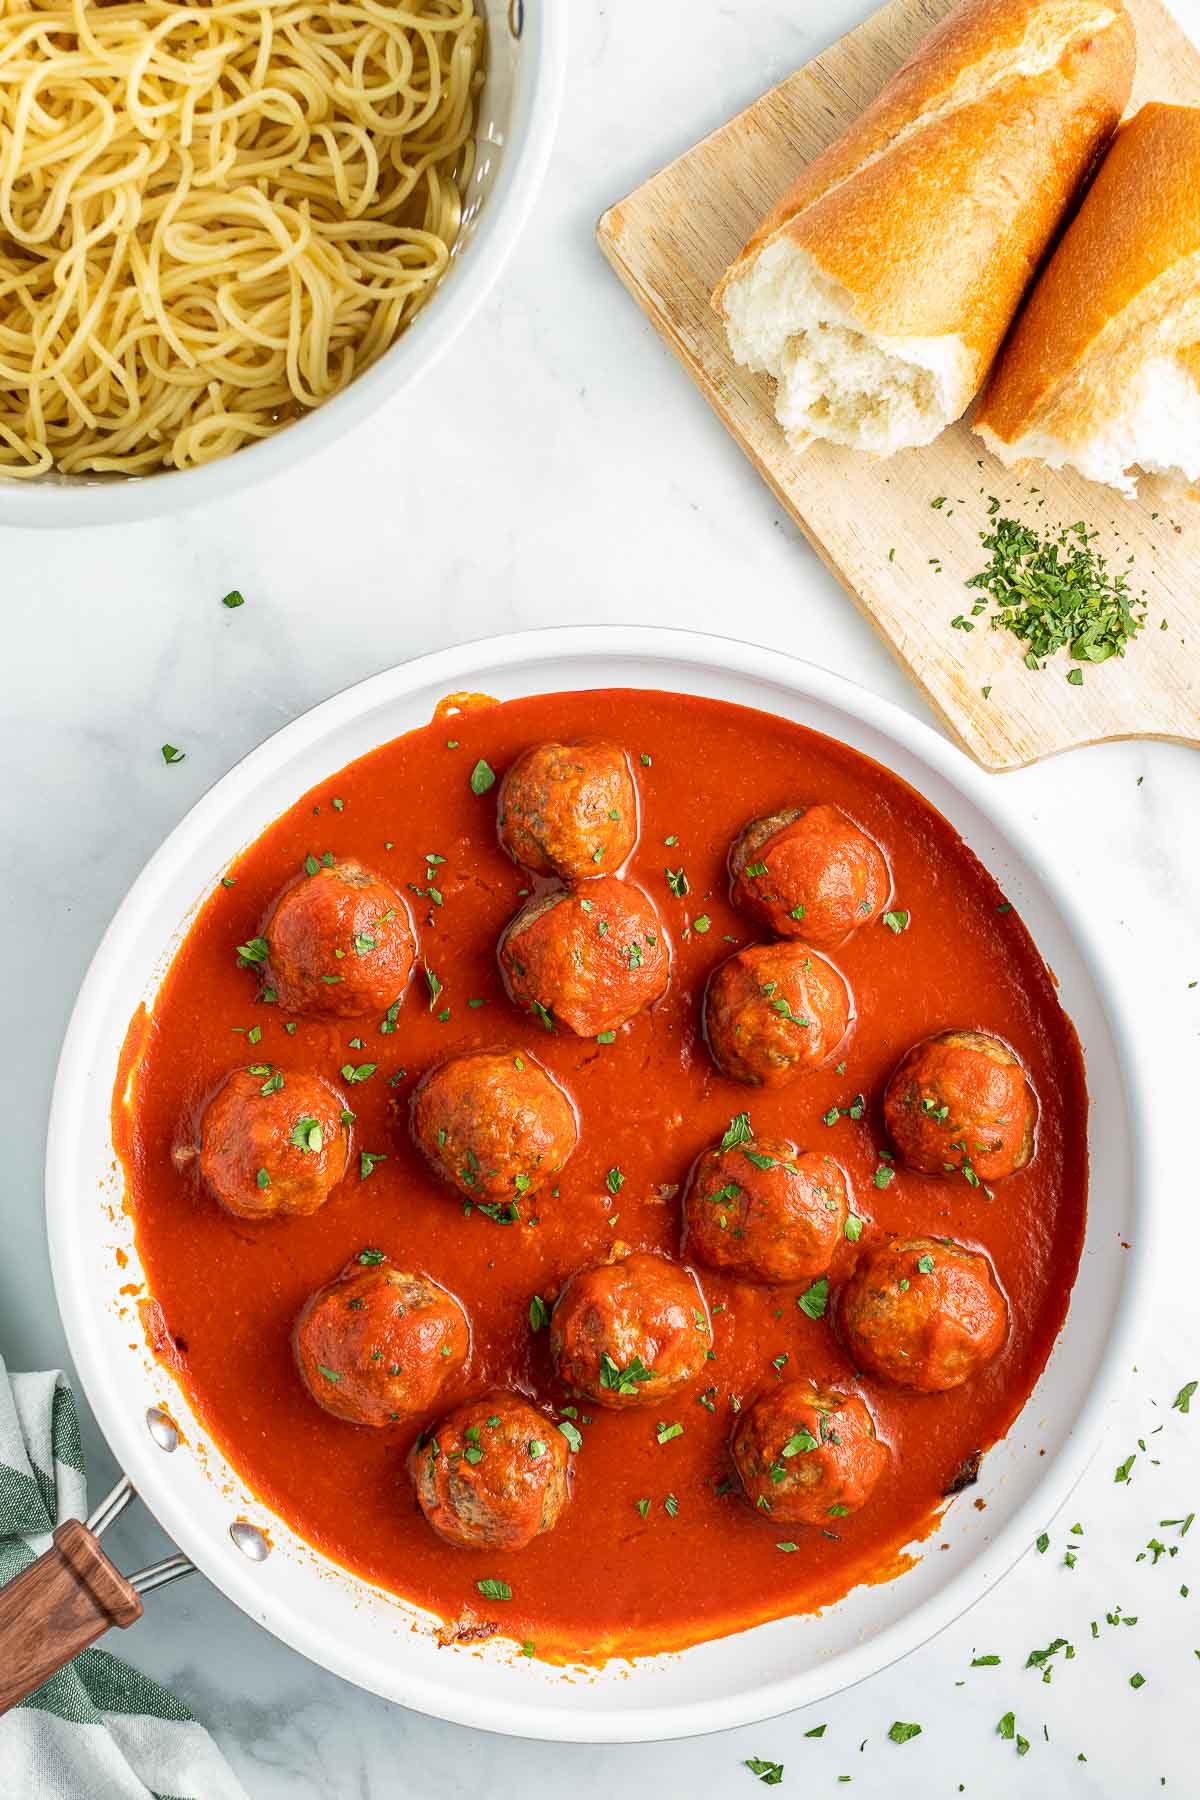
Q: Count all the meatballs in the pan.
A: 14